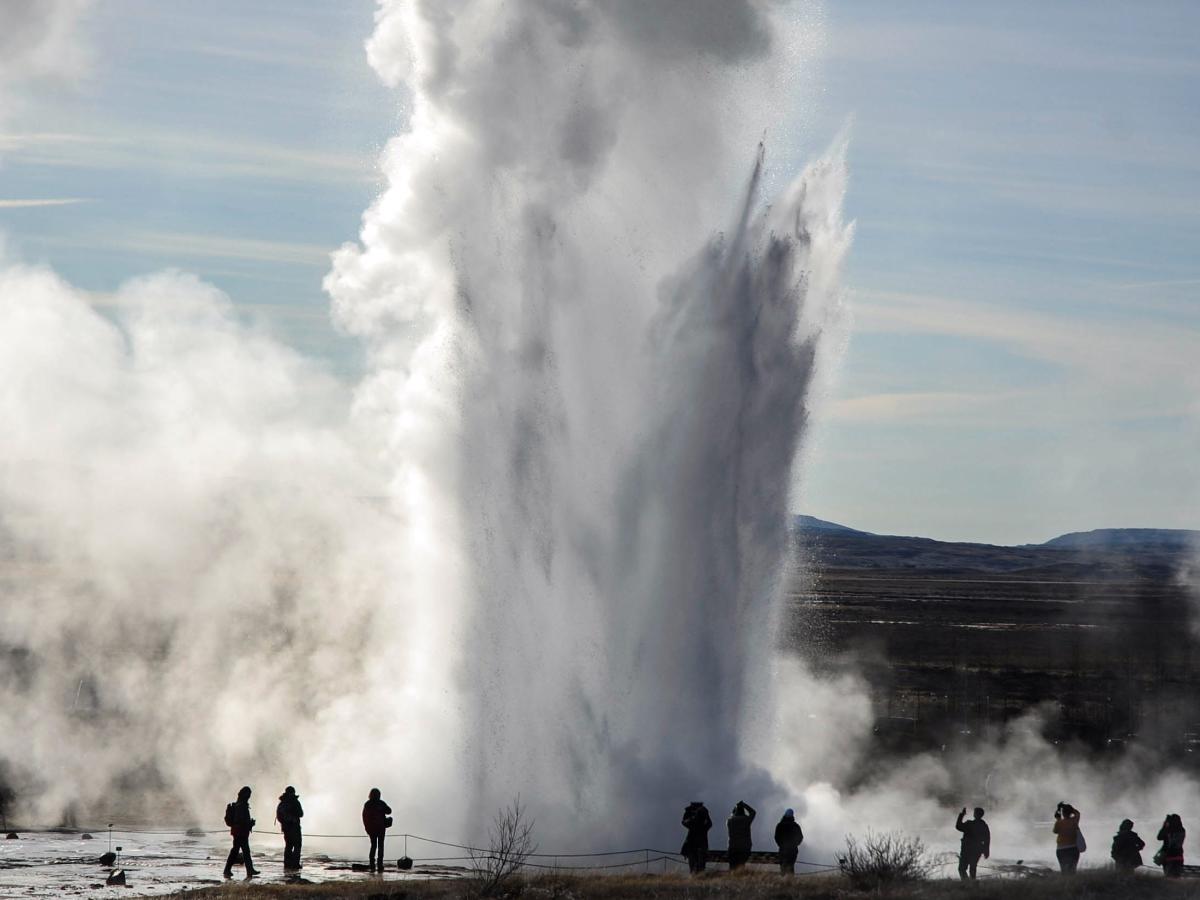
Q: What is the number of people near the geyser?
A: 10